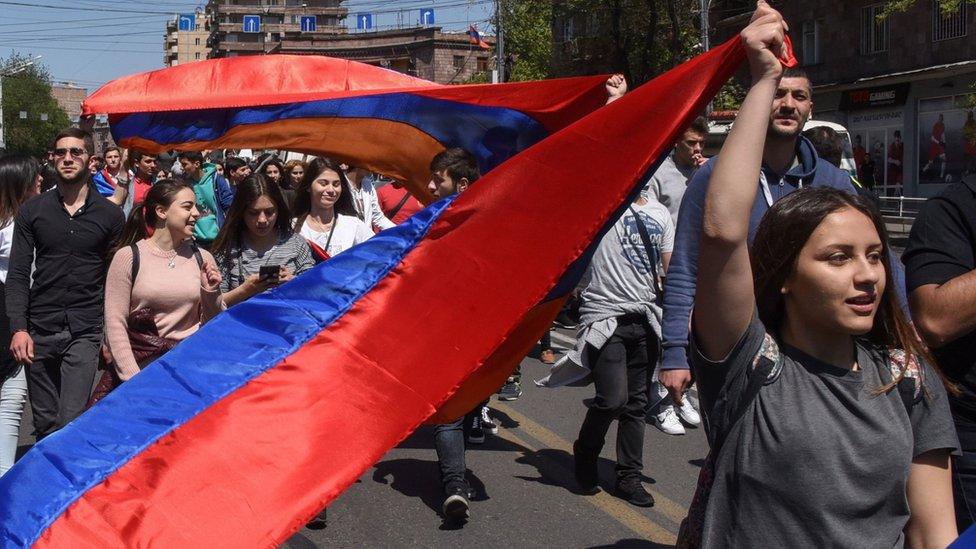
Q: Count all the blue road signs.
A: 5